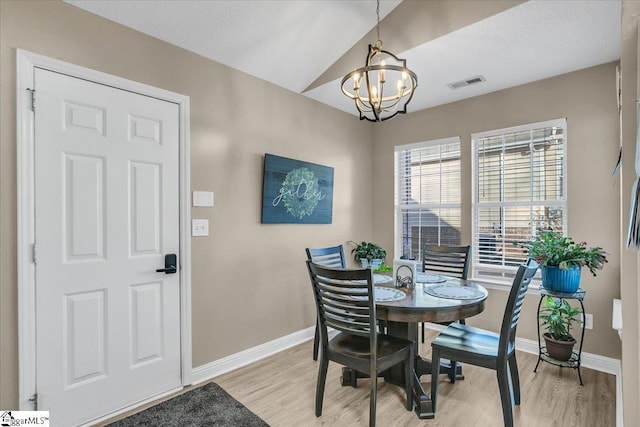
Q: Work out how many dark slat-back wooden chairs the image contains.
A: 4